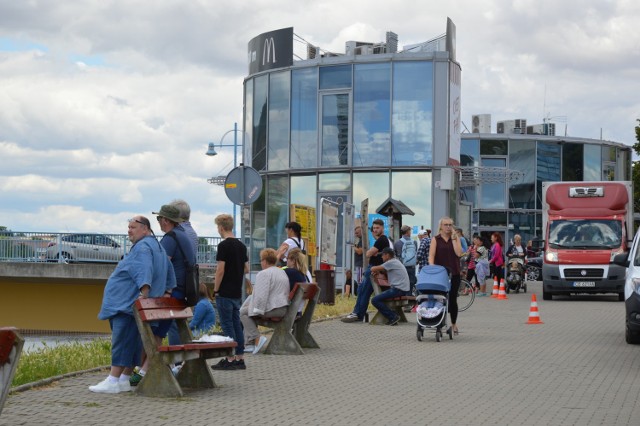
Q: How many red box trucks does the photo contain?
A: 1